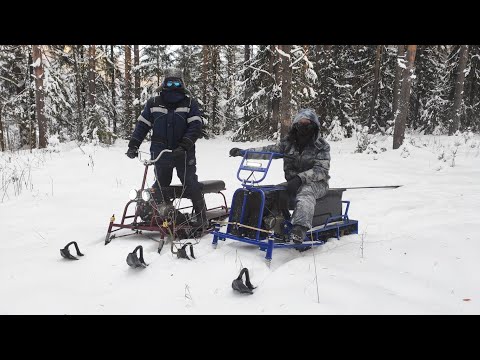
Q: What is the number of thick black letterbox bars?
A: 2